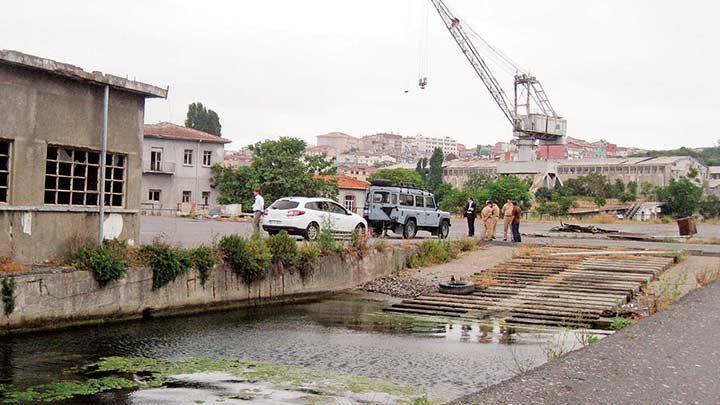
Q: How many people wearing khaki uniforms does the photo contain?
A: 3